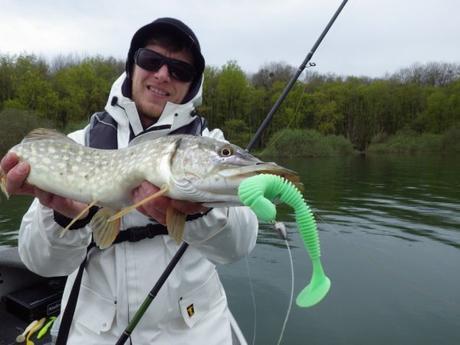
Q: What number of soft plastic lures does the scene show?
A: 4